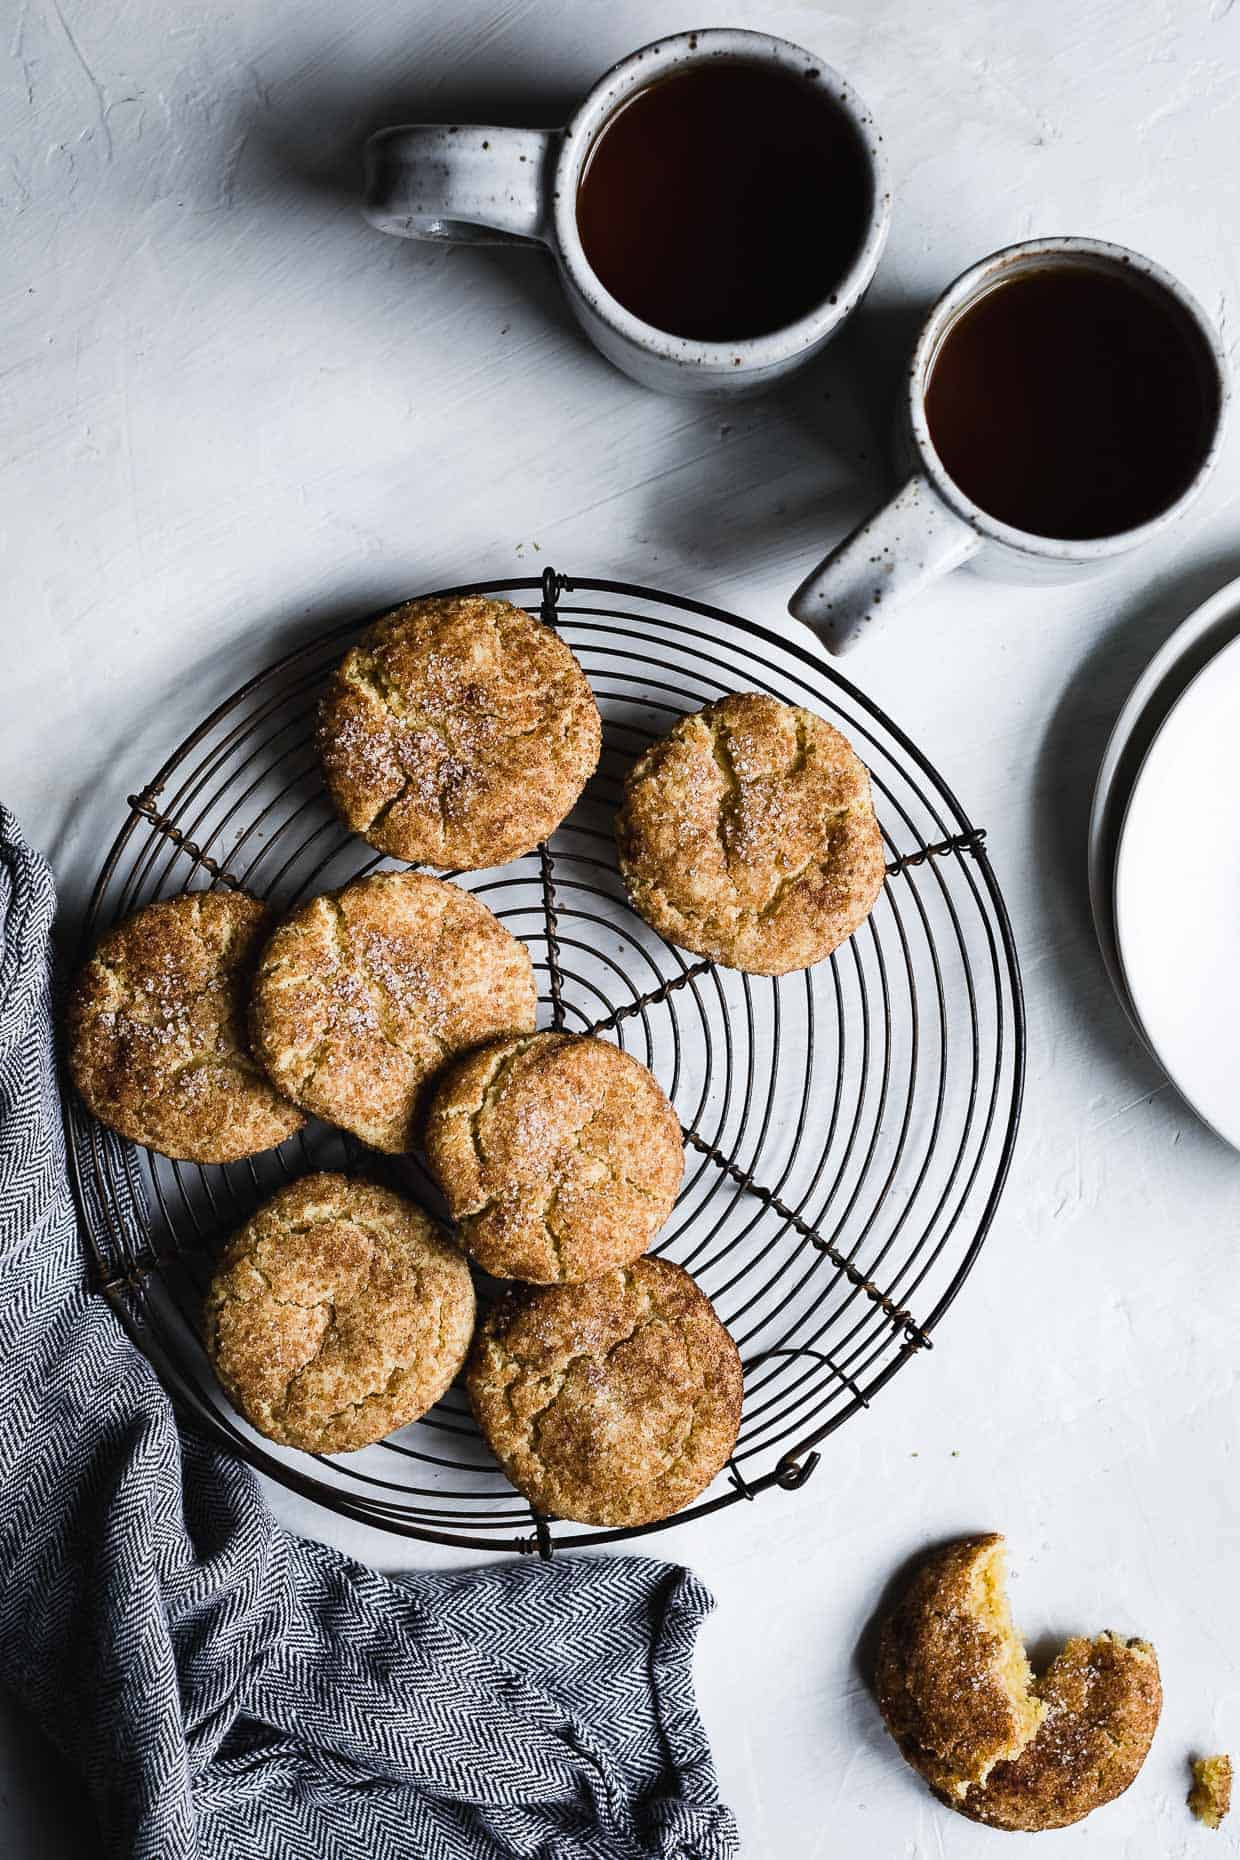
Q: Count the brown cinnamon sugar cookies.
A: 8